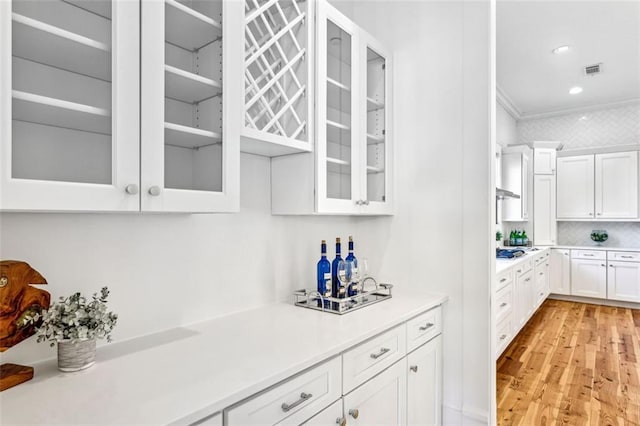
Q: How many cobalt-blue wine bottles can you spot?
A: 3